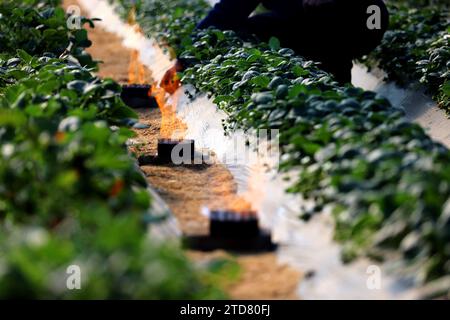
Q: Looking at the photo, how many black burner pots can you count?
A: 3